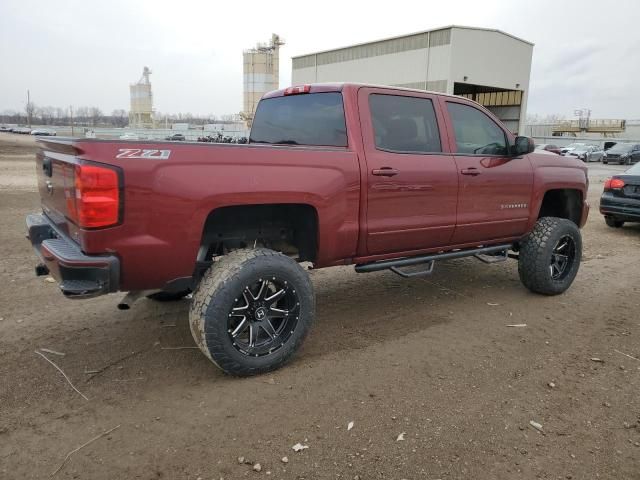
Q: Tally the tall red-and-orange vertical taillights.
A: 1